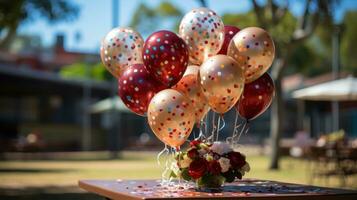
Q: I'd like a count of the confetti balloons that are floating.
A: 10